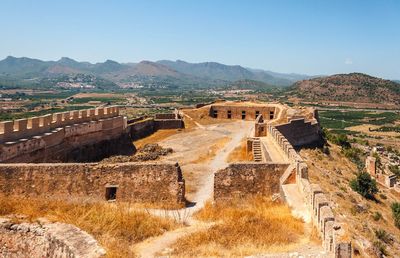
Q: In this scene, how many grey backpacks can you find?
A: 0